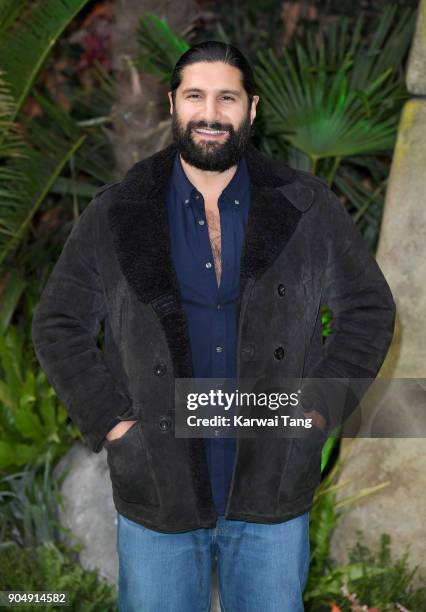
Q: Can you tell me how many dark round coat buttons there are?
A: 4